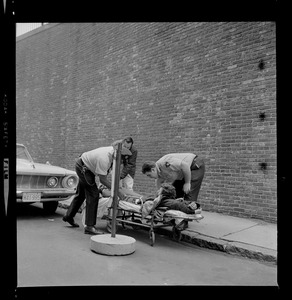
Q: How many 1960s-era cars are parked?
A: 1